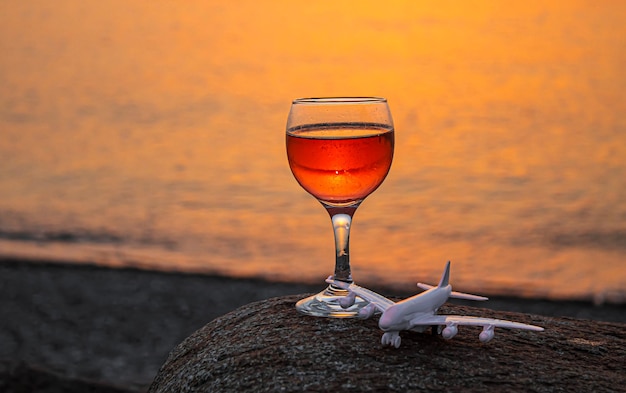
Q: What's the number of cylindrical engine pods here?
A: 4